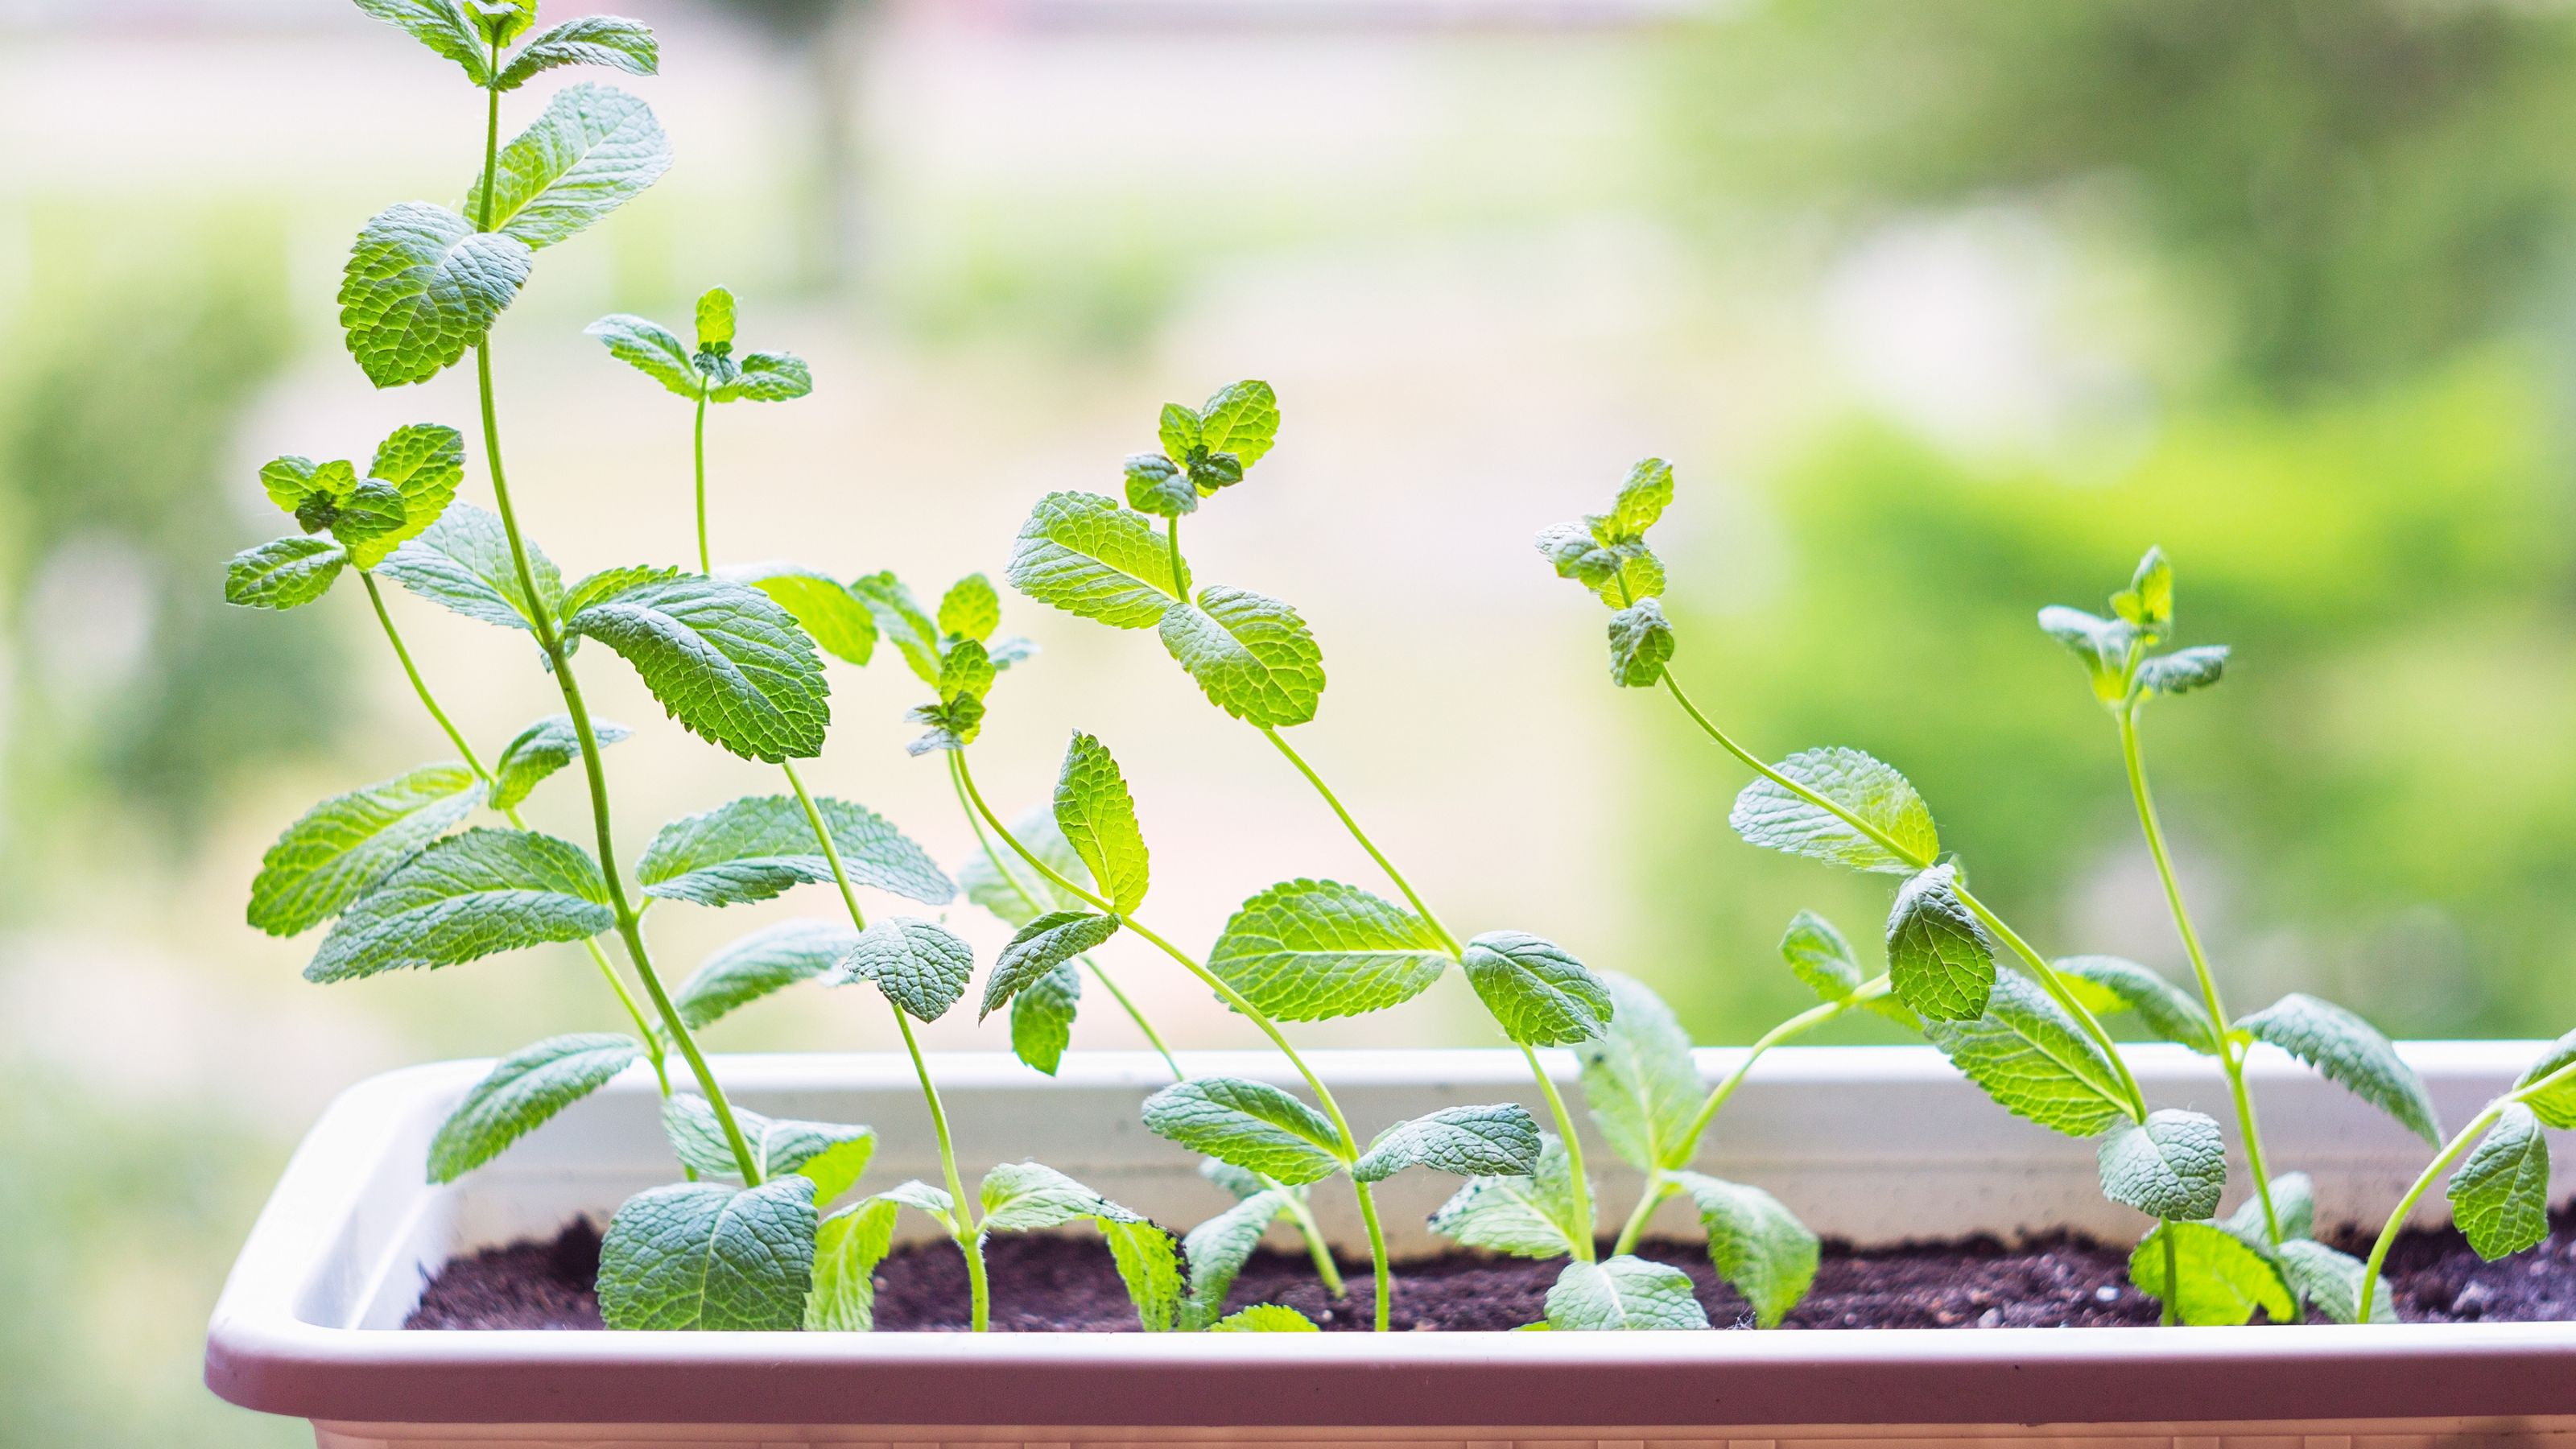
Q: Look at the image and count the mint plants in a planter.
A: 10